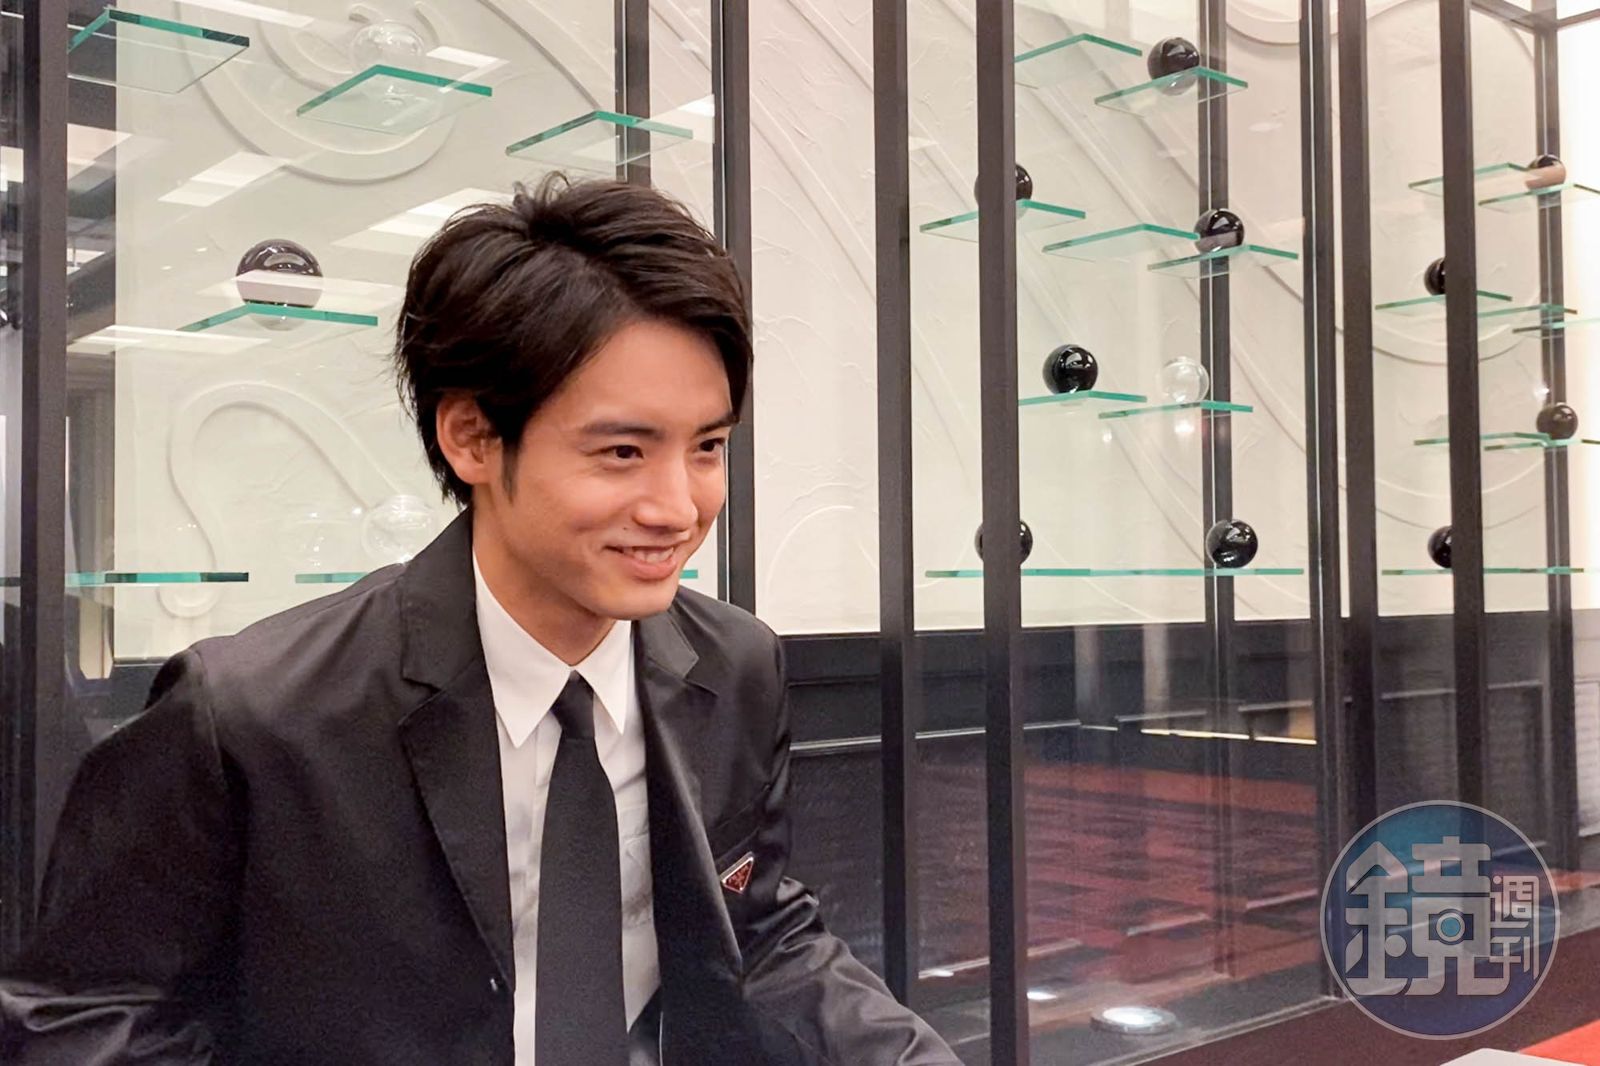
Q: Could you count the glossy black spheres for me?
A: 11